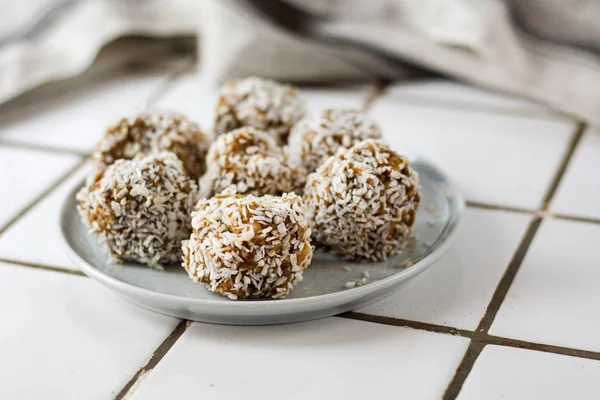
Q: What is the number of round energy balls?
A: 7